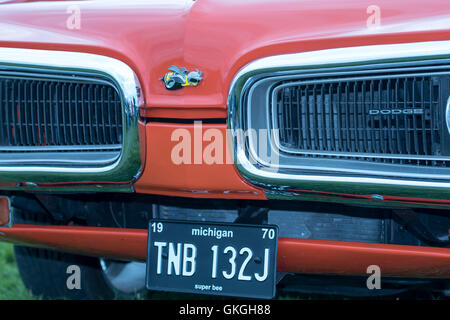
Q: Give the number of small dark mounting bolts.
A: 2